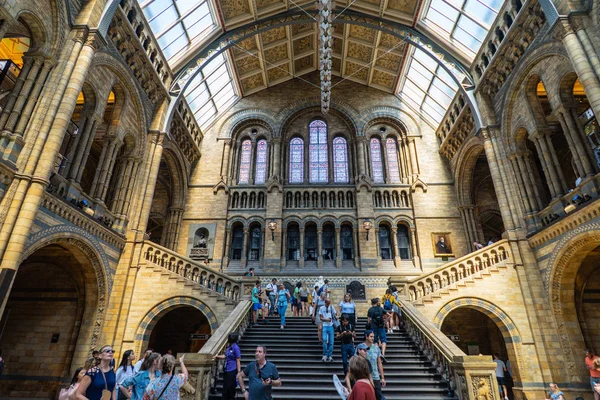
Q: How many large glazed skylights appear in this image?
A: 4